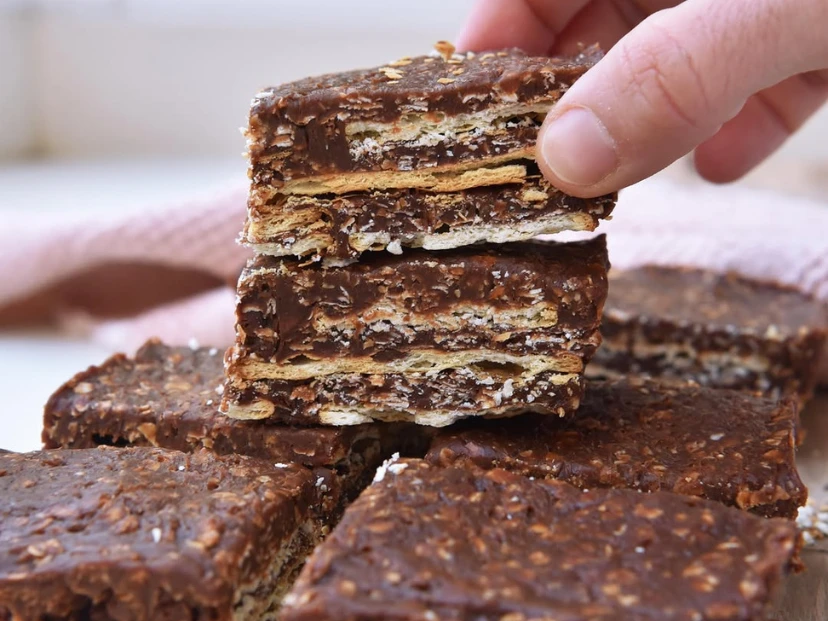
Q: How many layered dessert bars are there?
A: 7